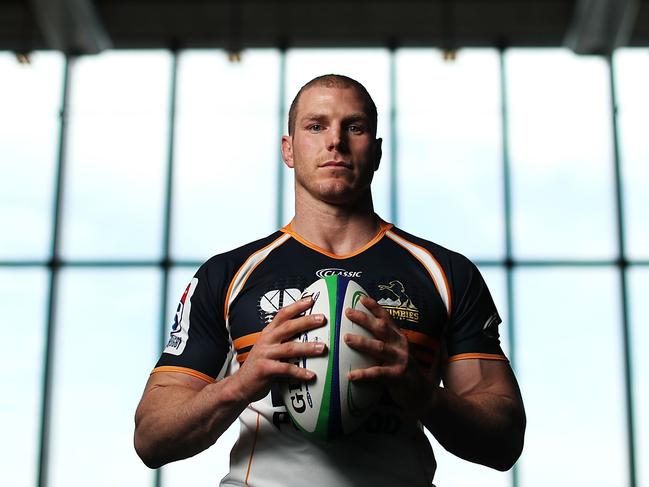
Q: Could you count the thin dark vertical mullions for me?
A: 6